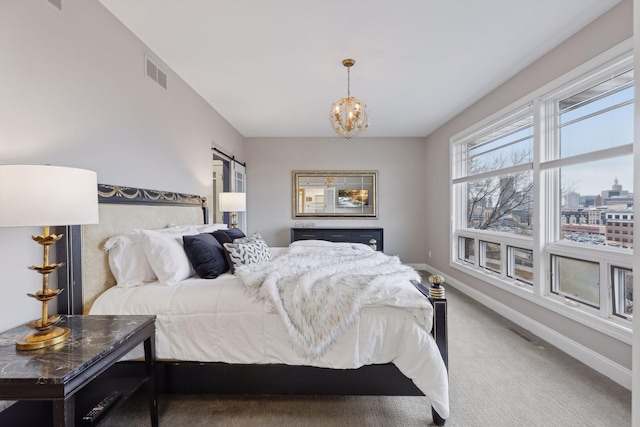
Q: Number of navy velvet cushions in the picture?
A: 2